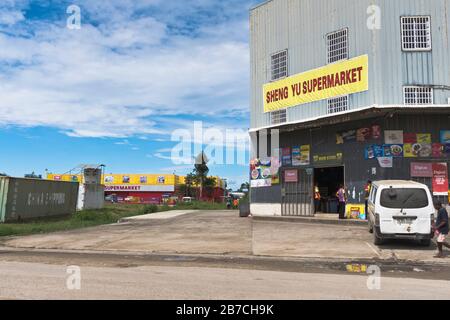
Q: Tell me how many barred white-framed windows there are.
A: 6